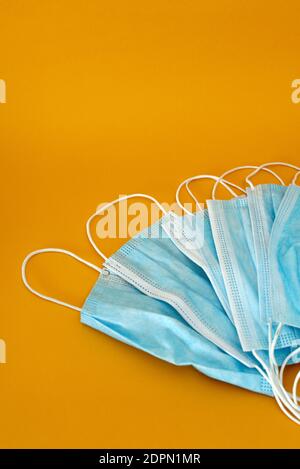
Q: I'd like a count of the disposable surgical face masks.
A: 6